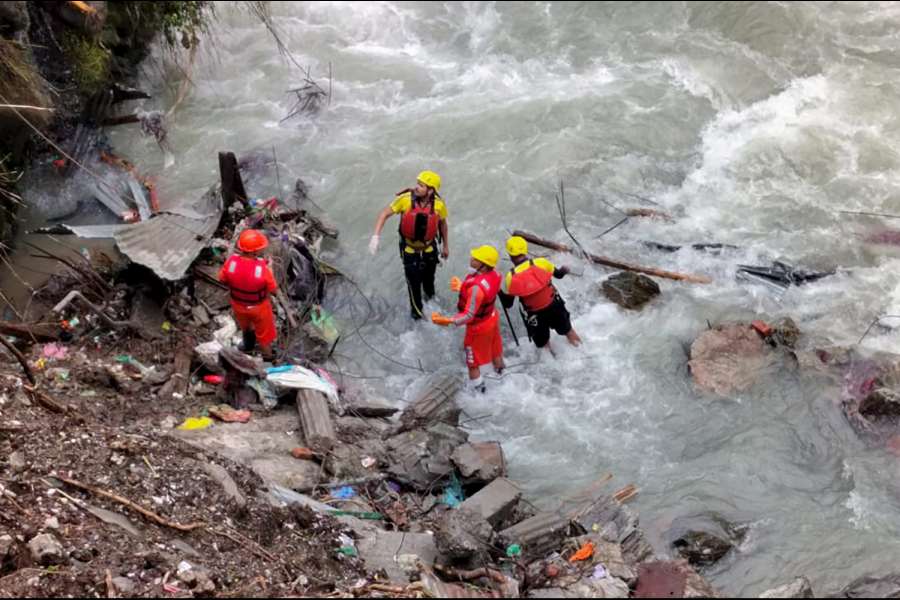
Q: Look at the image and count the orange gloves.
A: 2